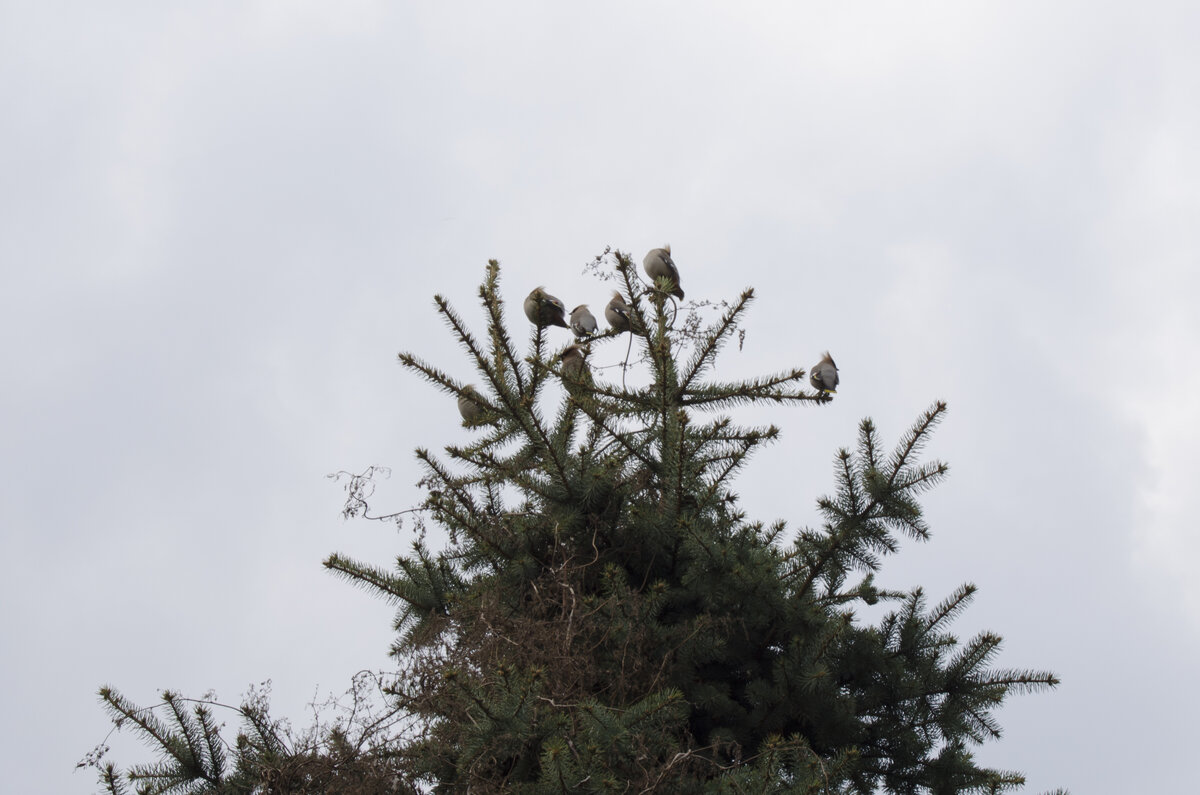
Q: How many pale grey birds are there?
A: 7